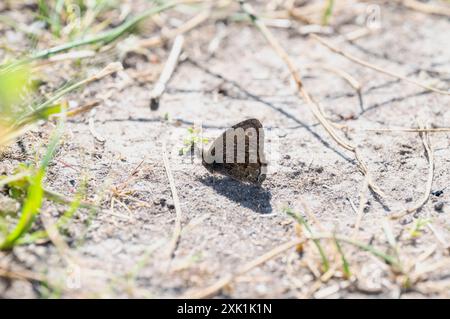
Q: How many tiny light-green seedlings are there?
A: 1